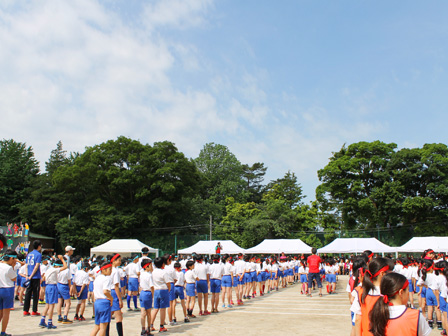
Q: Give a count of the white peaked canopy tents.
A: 5